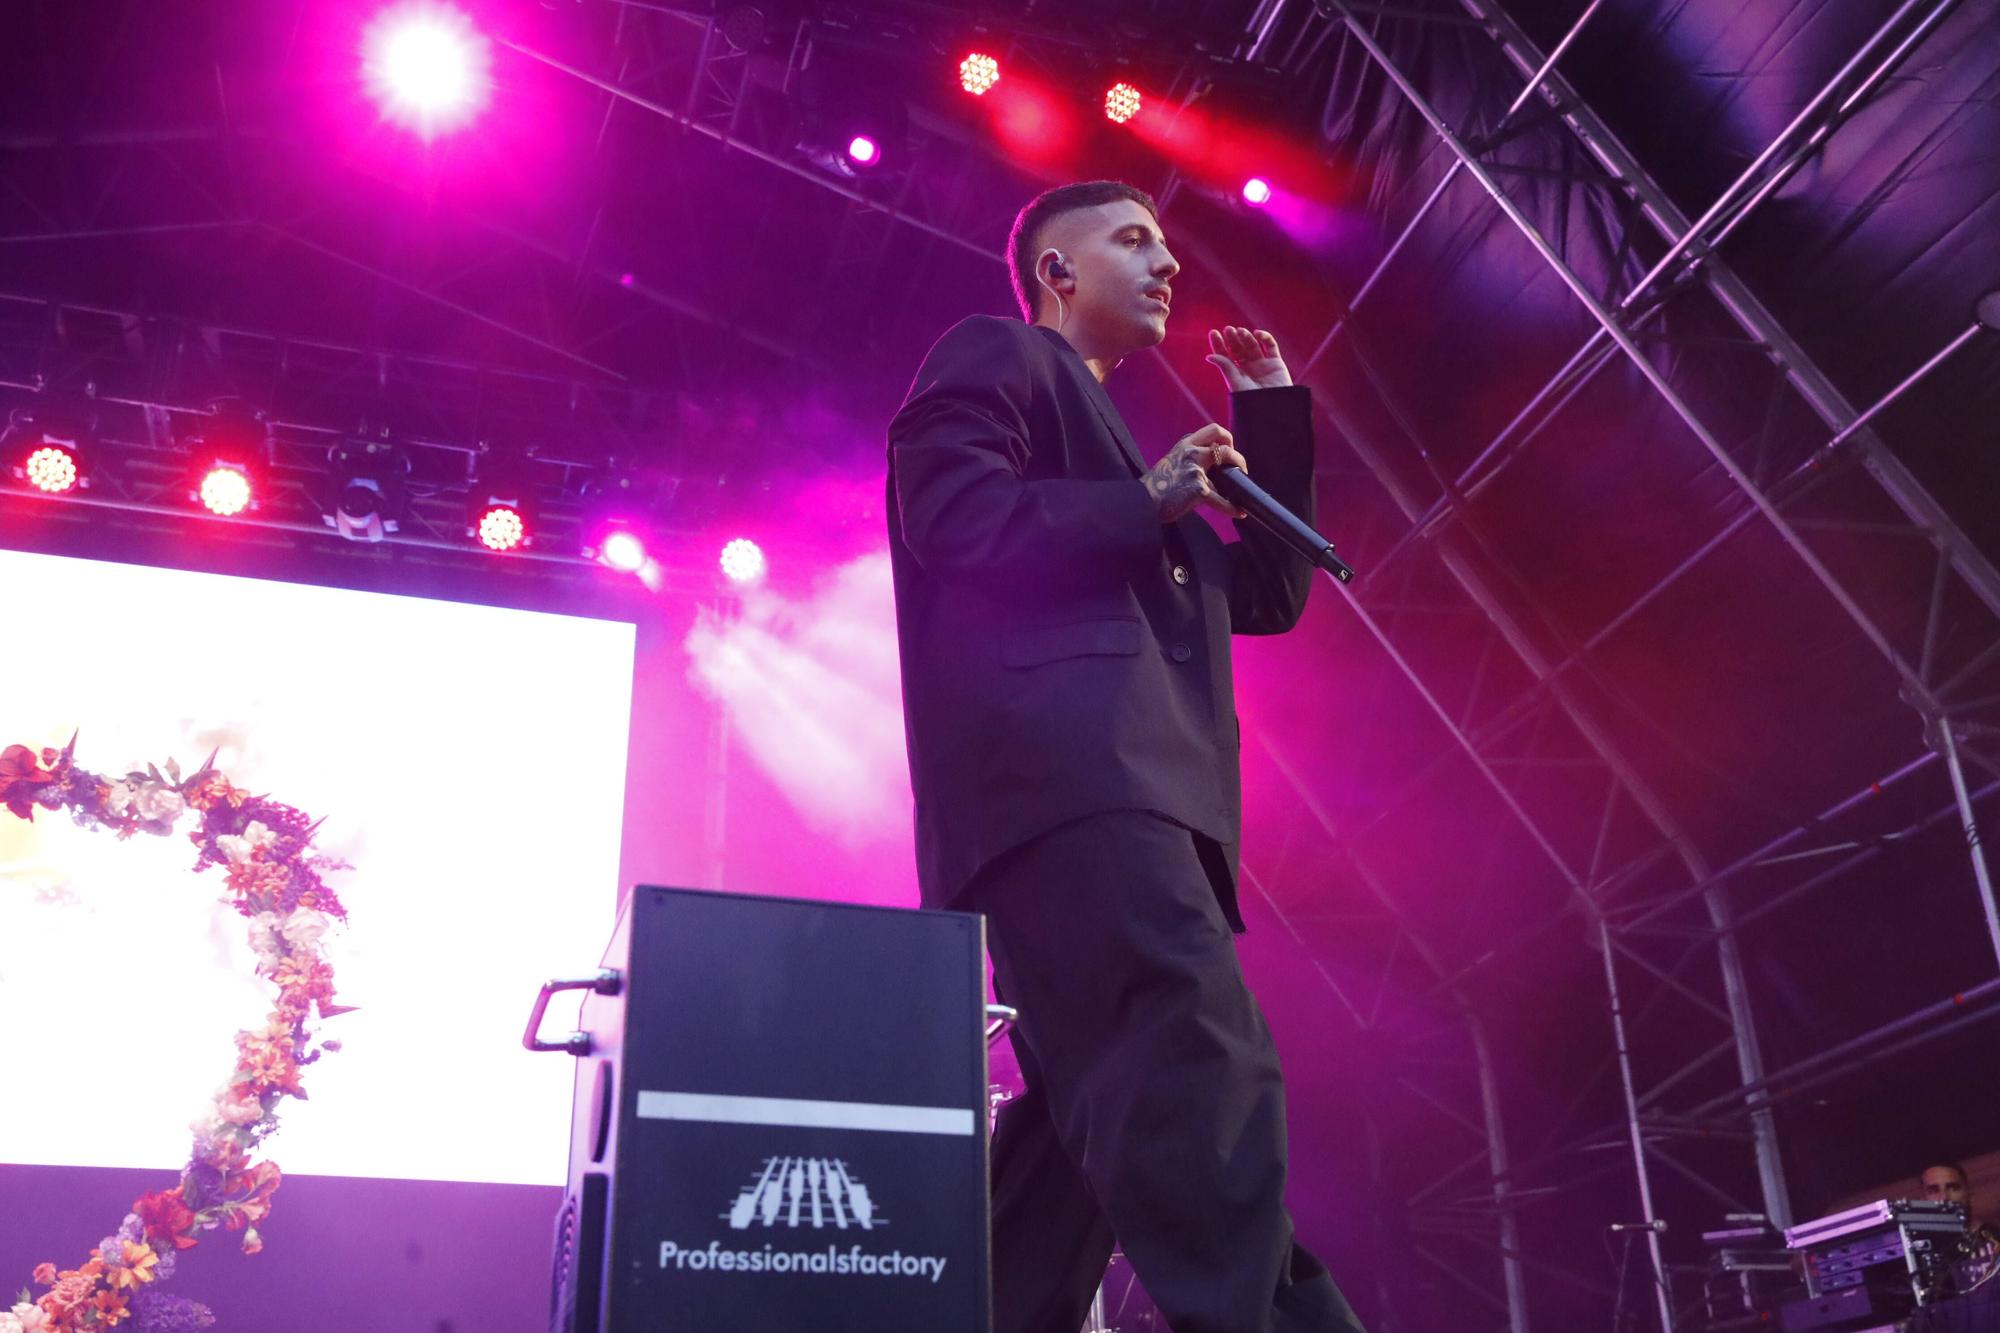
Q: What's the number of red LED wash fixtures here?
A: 5